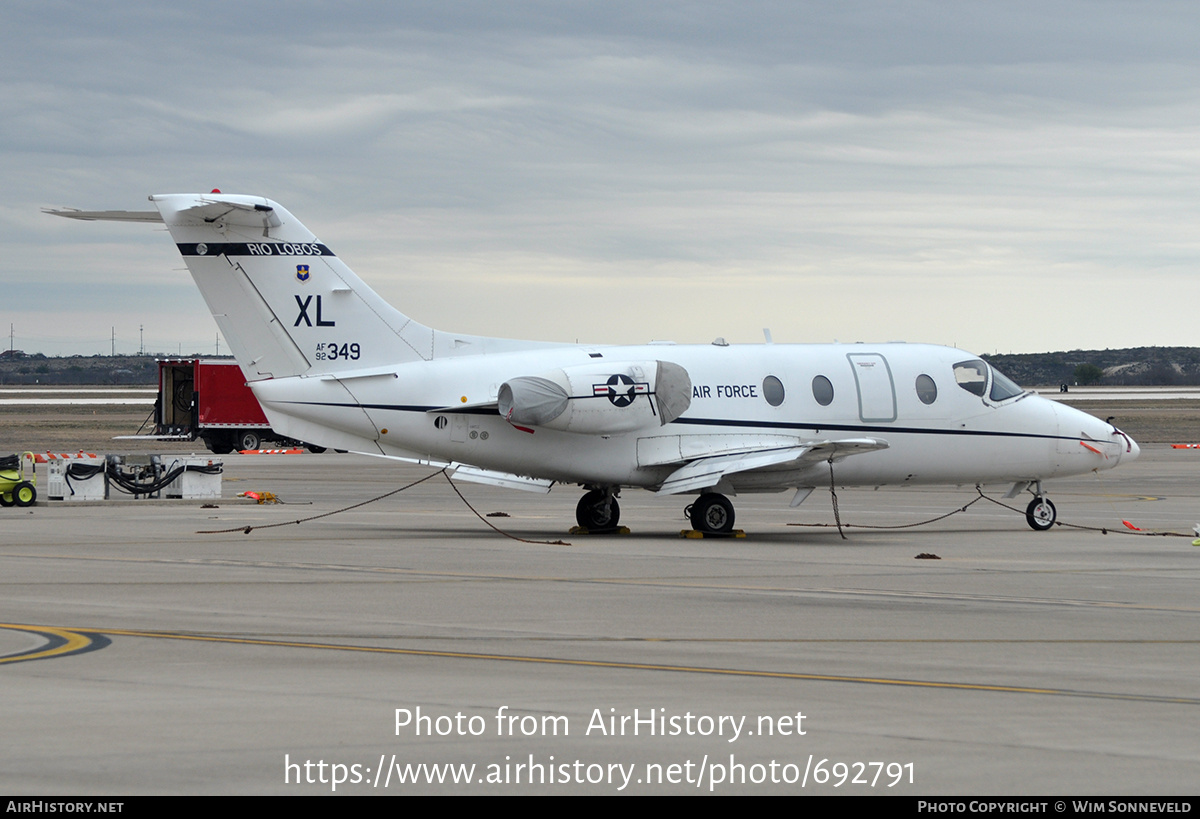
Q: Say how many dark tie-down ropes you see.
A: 5